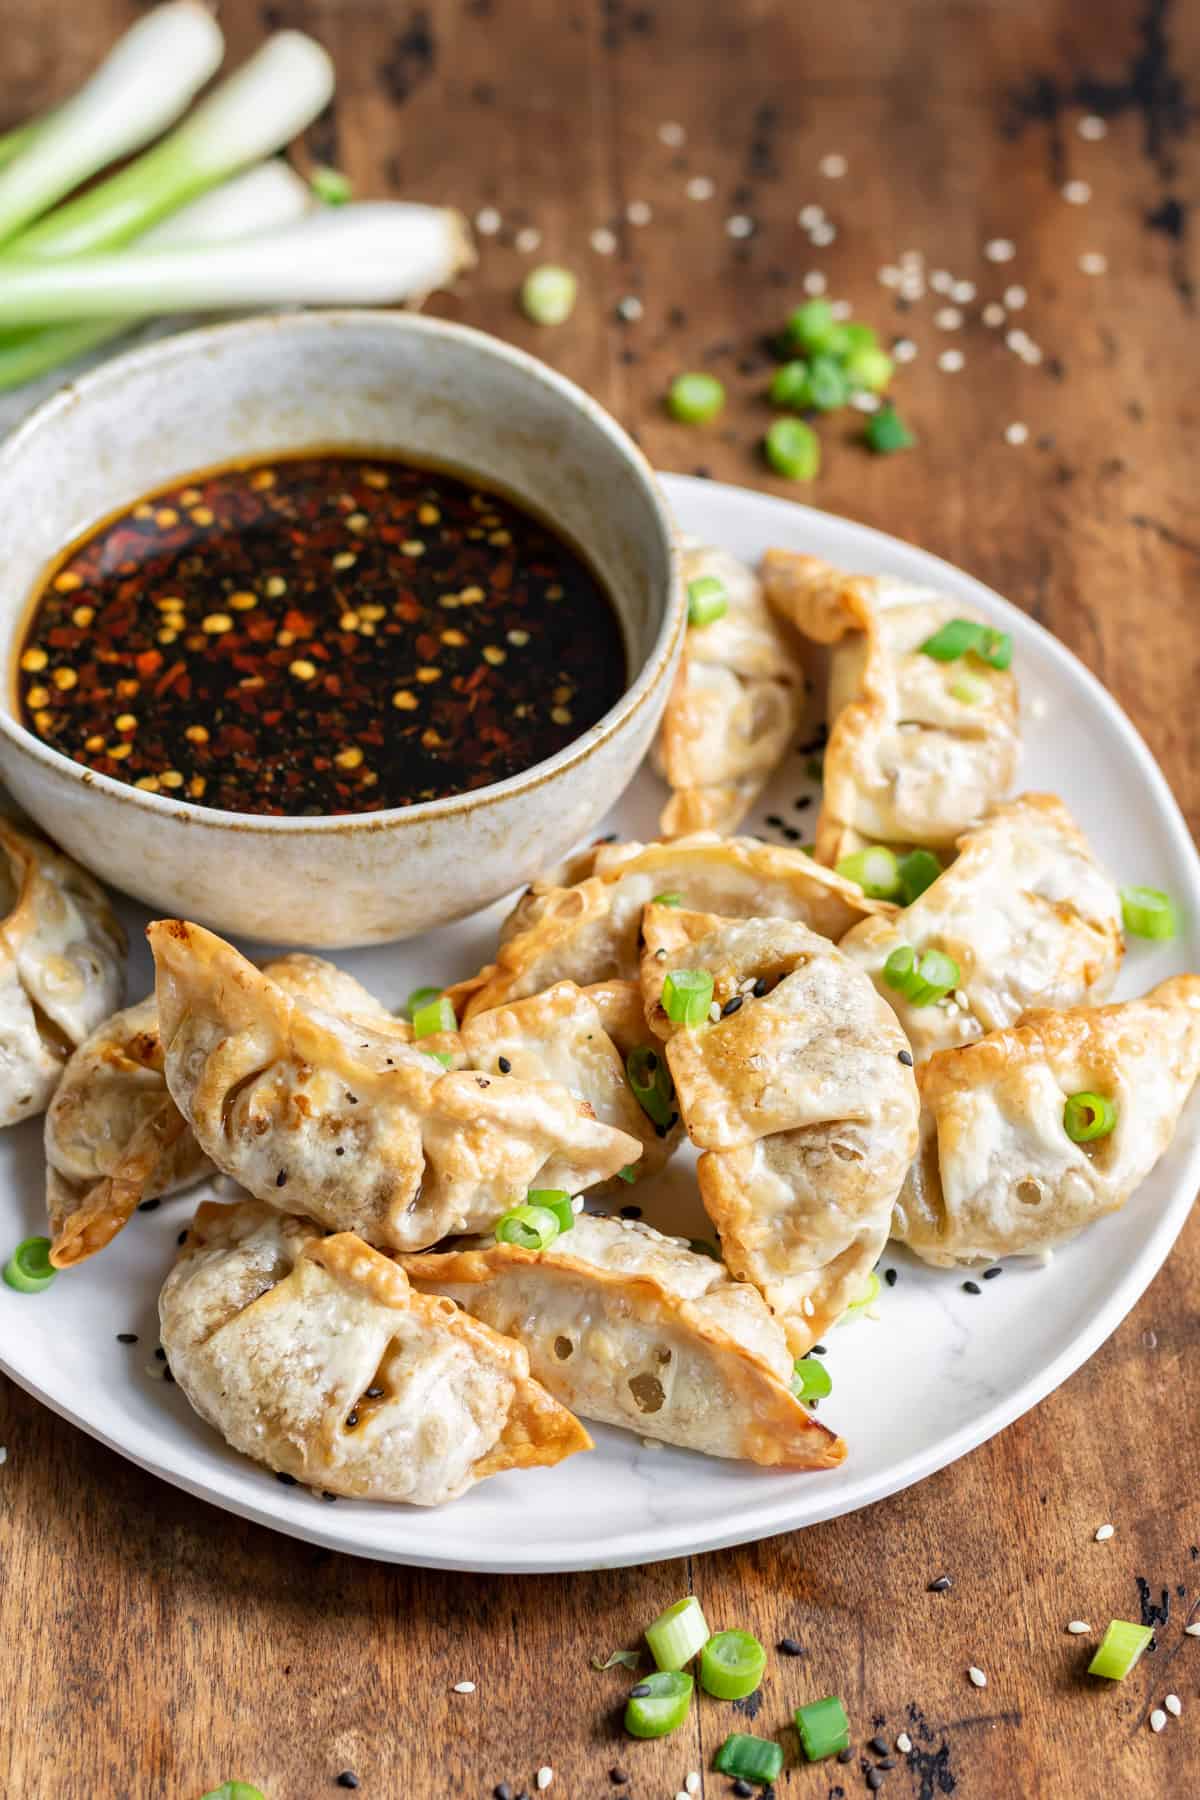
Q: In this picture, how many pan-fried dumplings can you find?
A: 12